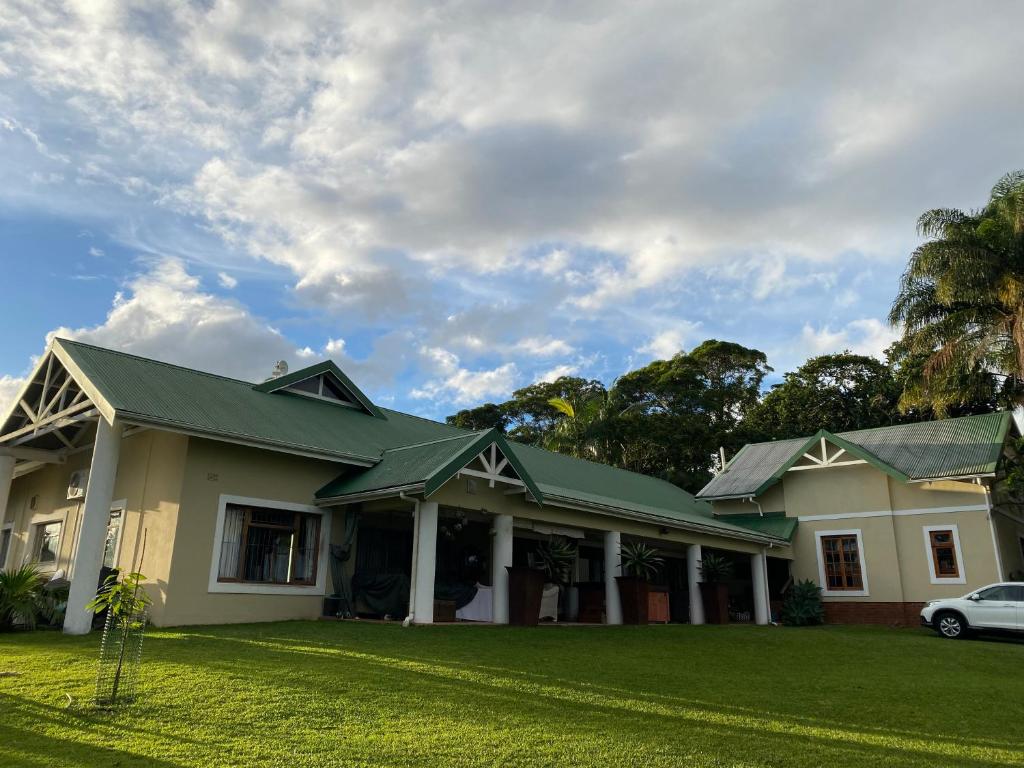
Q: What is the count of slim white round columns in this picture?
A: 7